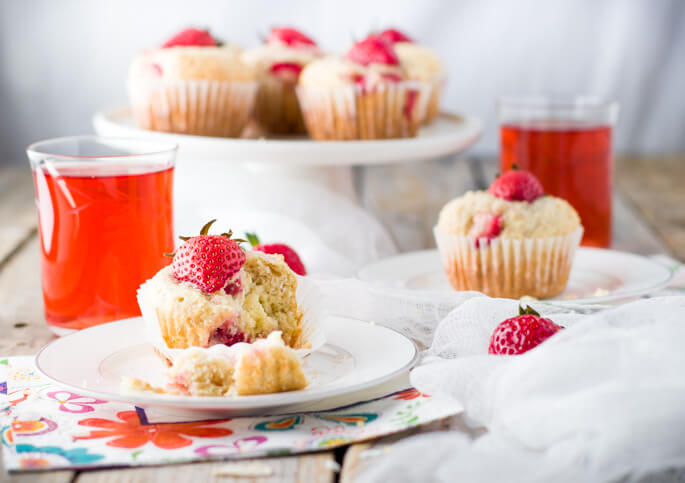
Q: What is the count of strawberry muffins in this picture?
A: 6